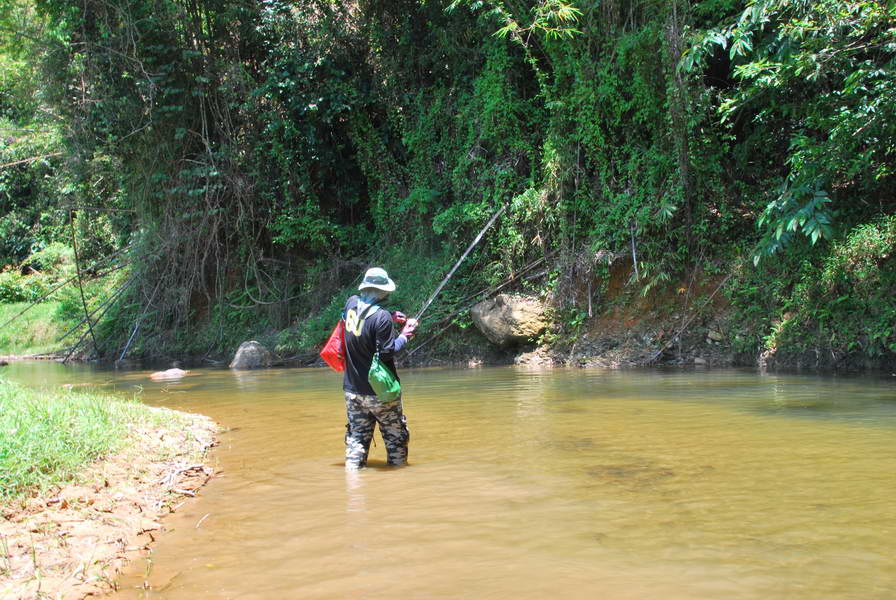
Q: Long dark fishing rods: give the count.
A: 1